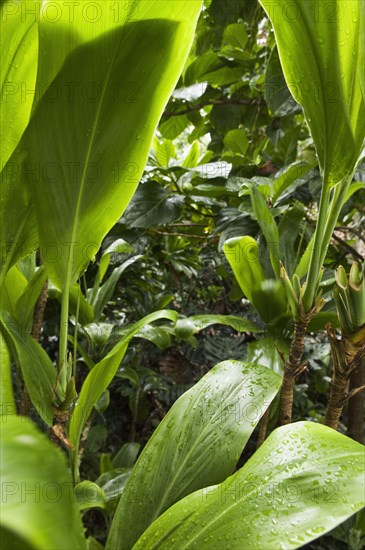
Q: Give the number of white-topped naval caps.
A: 0